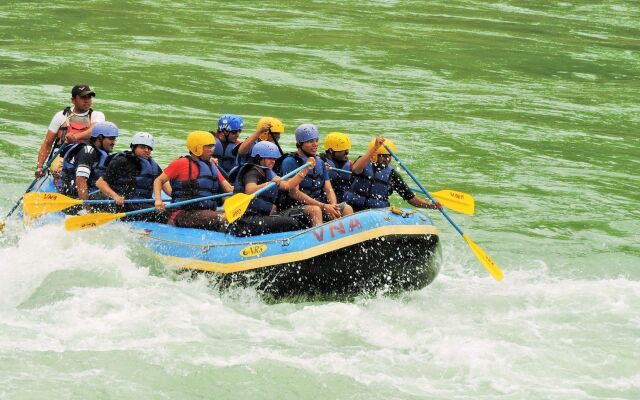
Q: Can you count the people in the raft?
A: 10